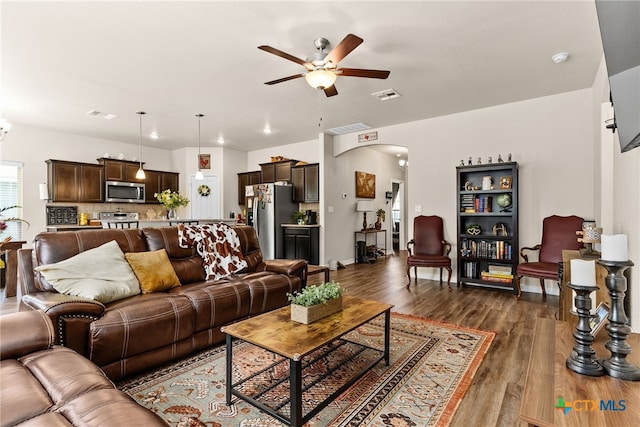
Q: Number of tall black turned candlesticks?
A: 2